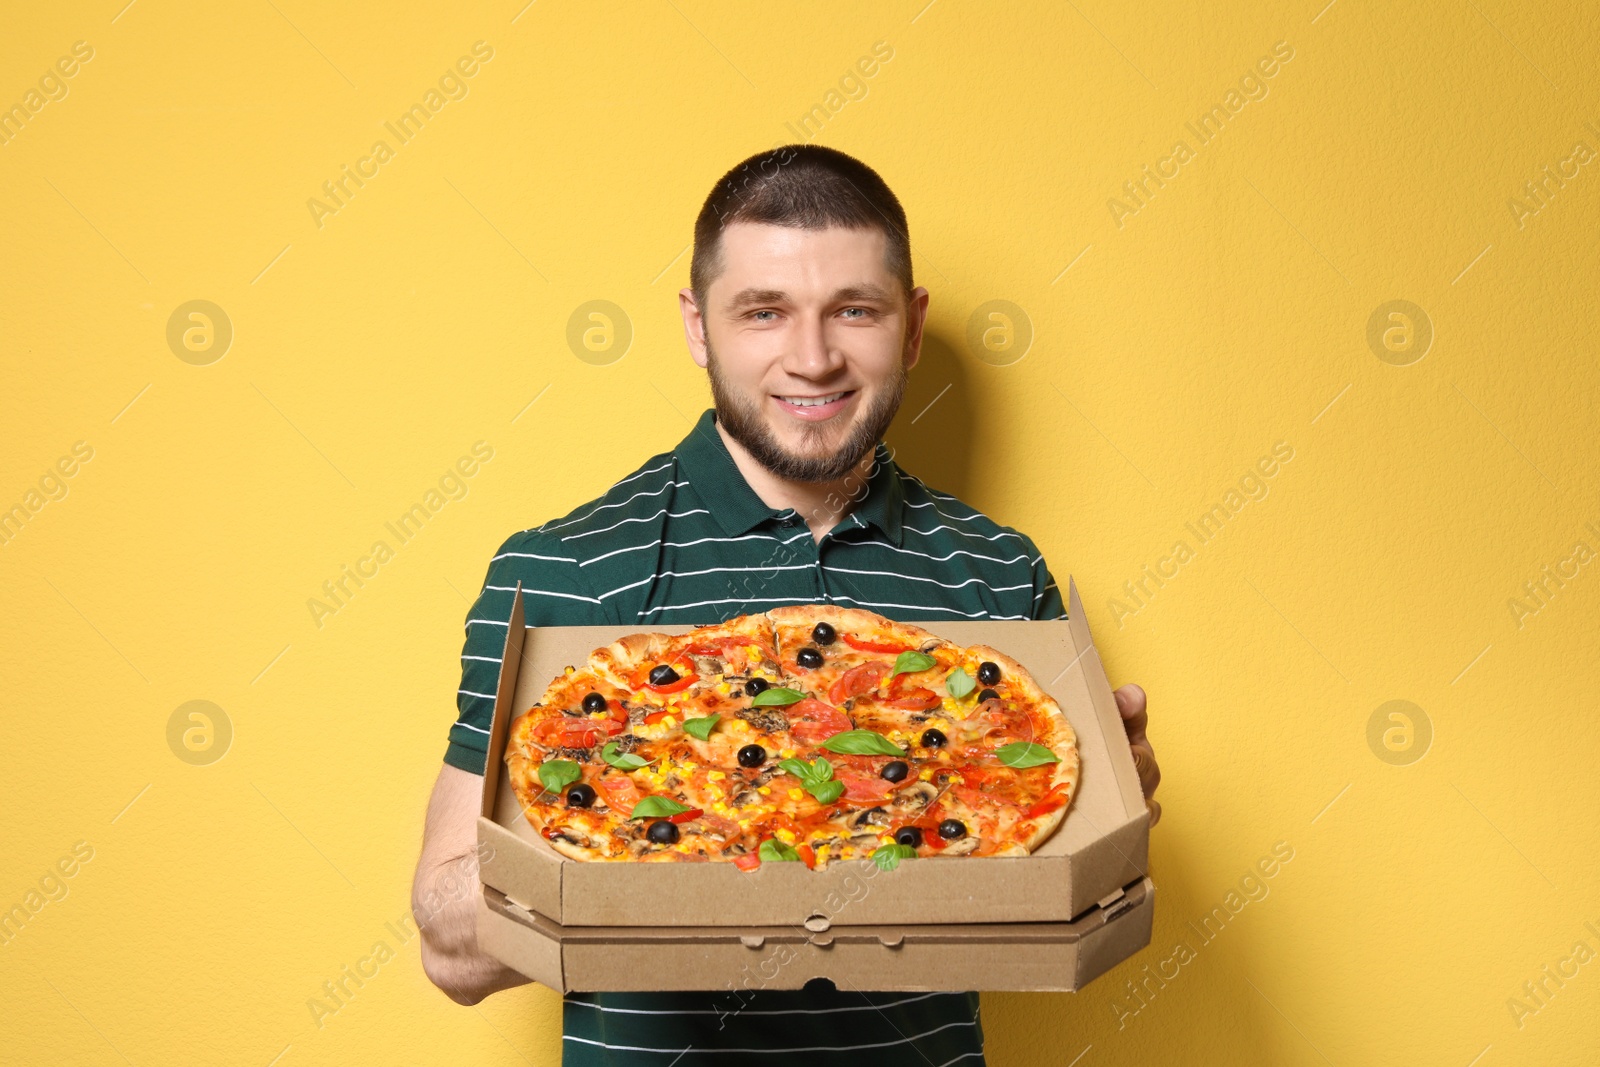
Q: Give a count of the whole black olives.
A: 14